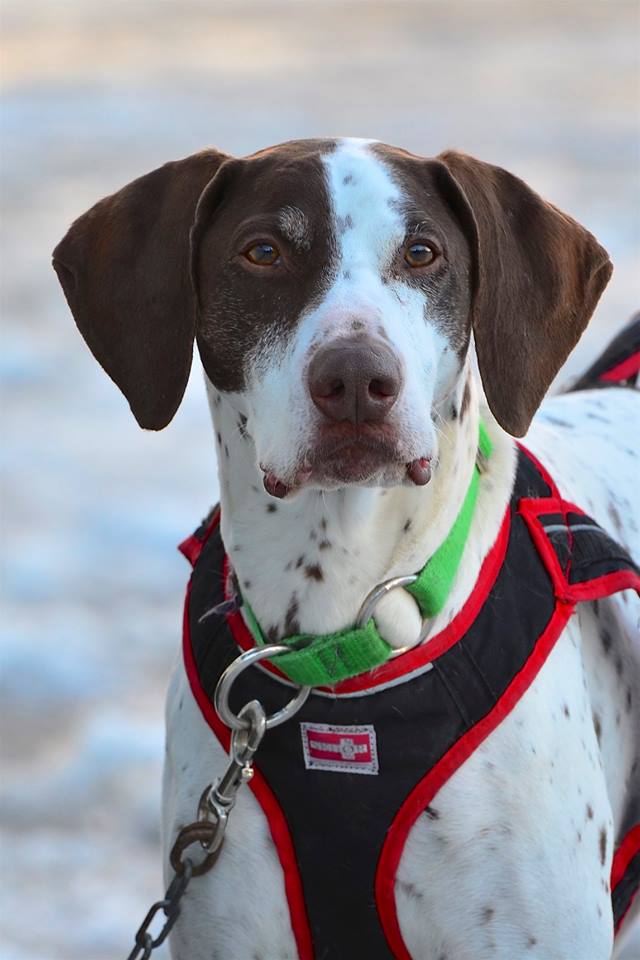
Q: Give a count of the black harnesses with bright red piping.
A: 1